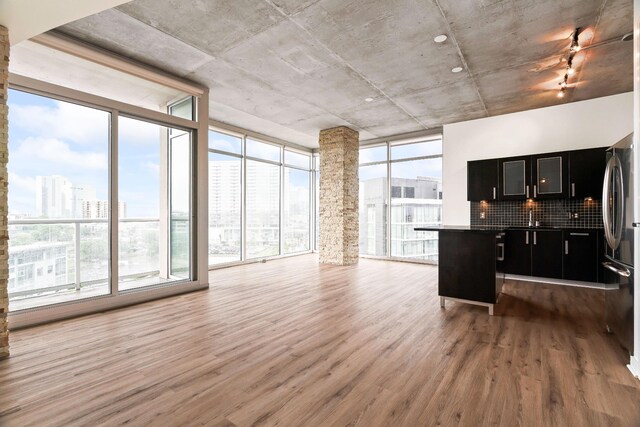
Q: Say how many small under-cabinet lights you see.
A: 3